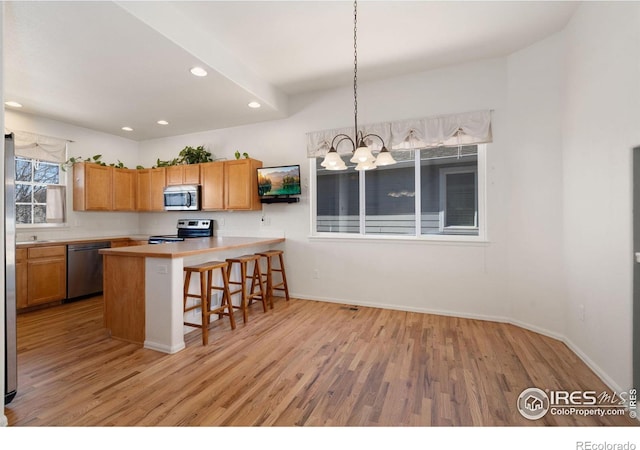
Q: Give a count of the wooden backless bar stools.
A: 3